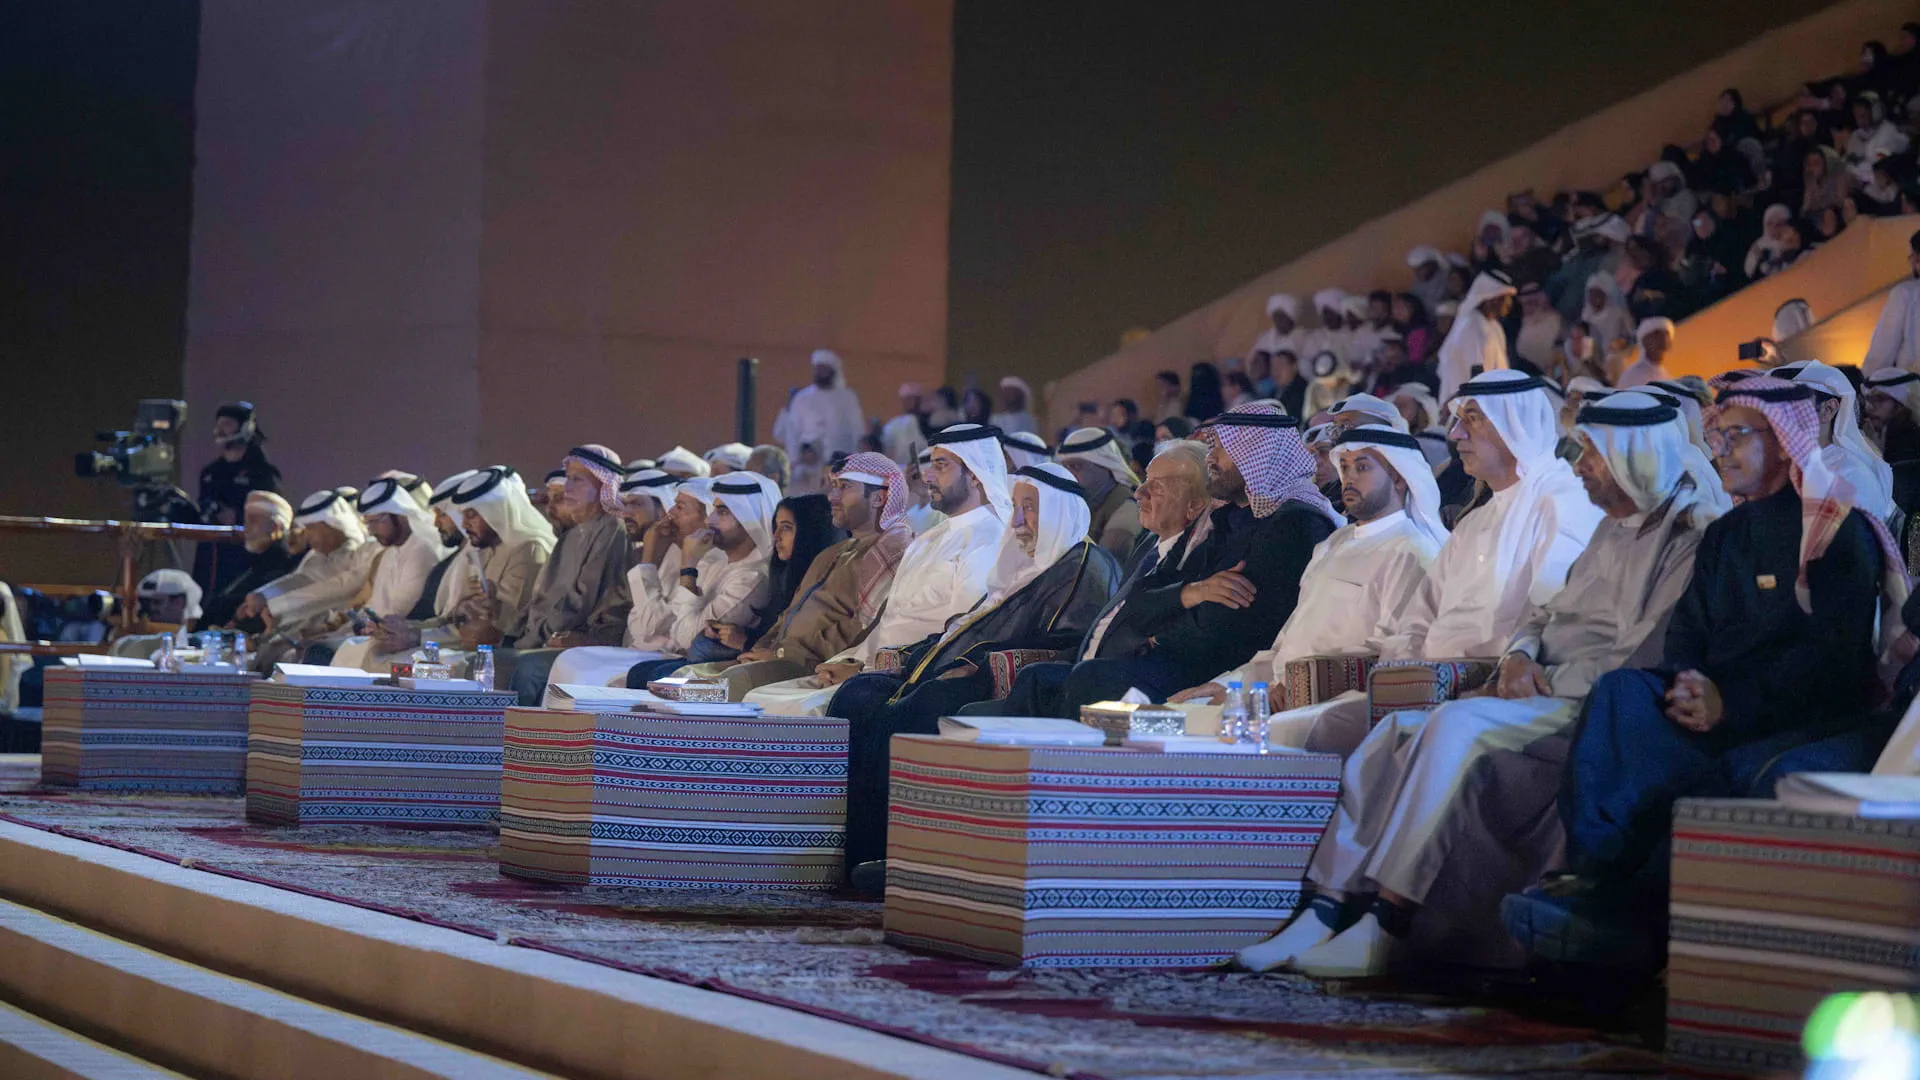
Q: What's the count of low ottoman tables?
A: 5